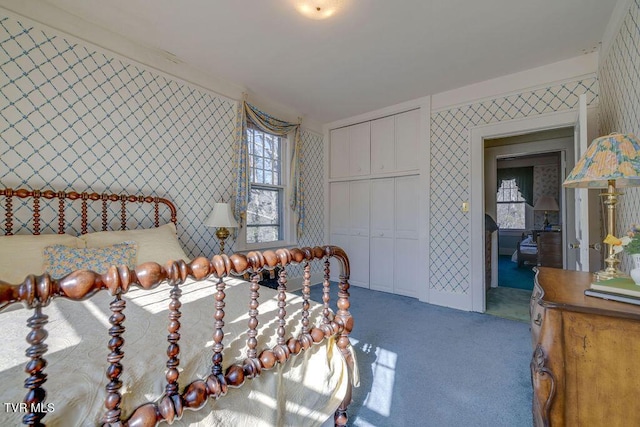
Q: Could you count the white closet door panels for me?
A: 8